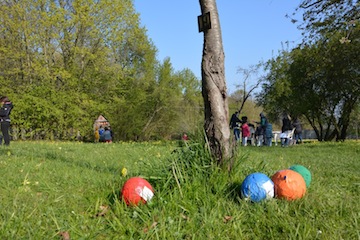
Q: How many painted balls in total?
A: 4